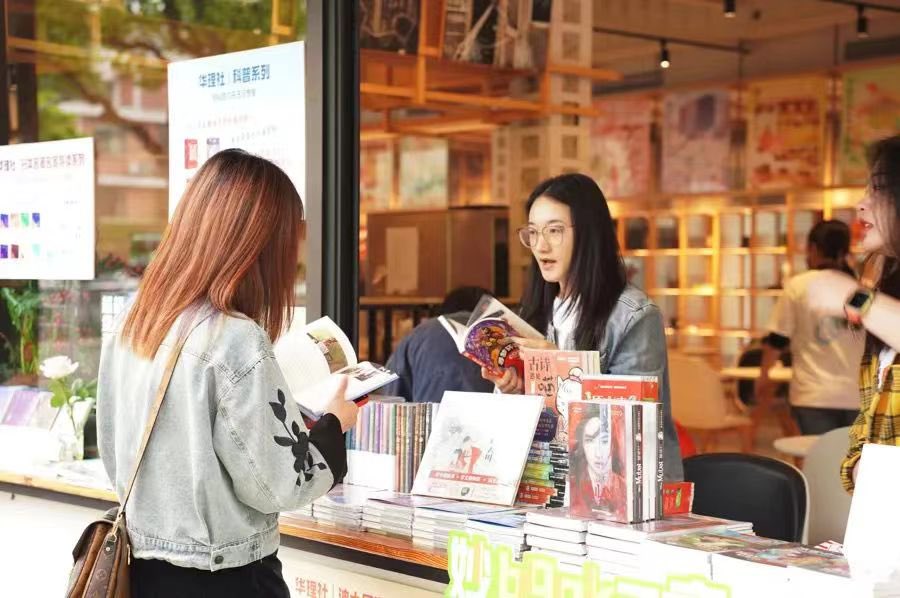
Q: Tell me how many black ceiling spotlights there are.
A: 3